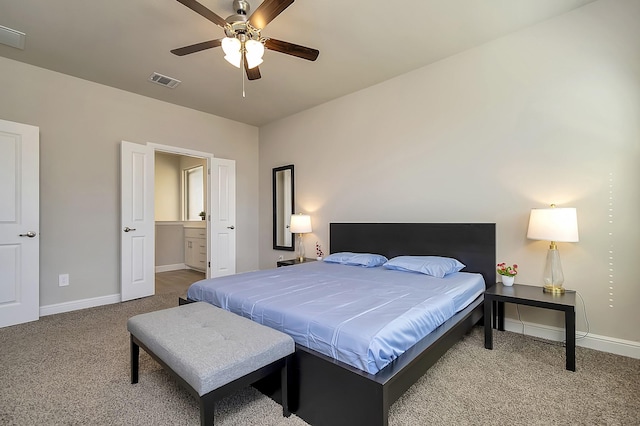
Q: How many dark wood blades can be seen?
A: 5